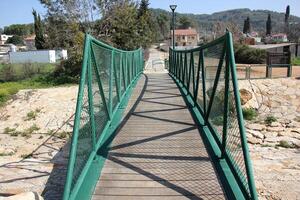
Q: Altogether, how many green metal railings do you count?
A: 2